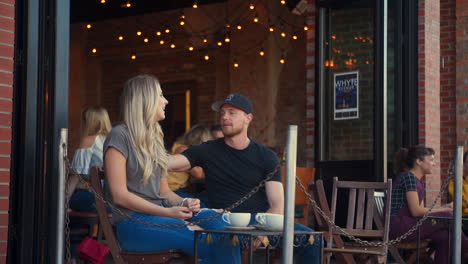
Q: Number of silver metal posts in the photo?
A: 3